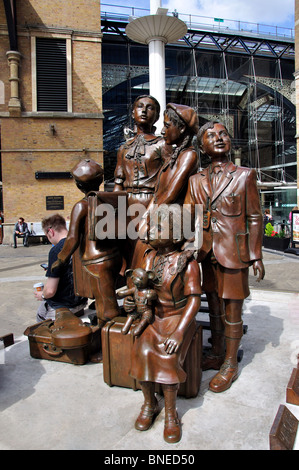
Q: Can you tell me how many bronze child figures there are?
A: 5